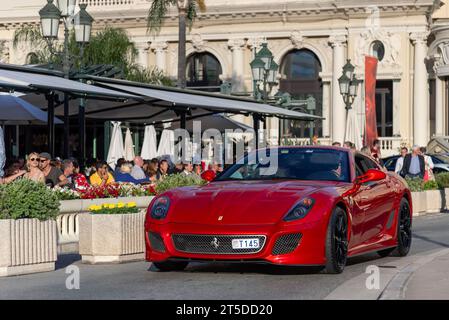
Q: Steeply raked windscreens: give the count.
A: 1